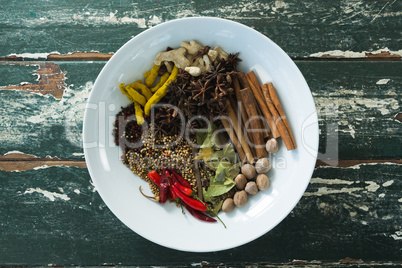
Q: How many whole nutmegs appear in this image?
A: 8